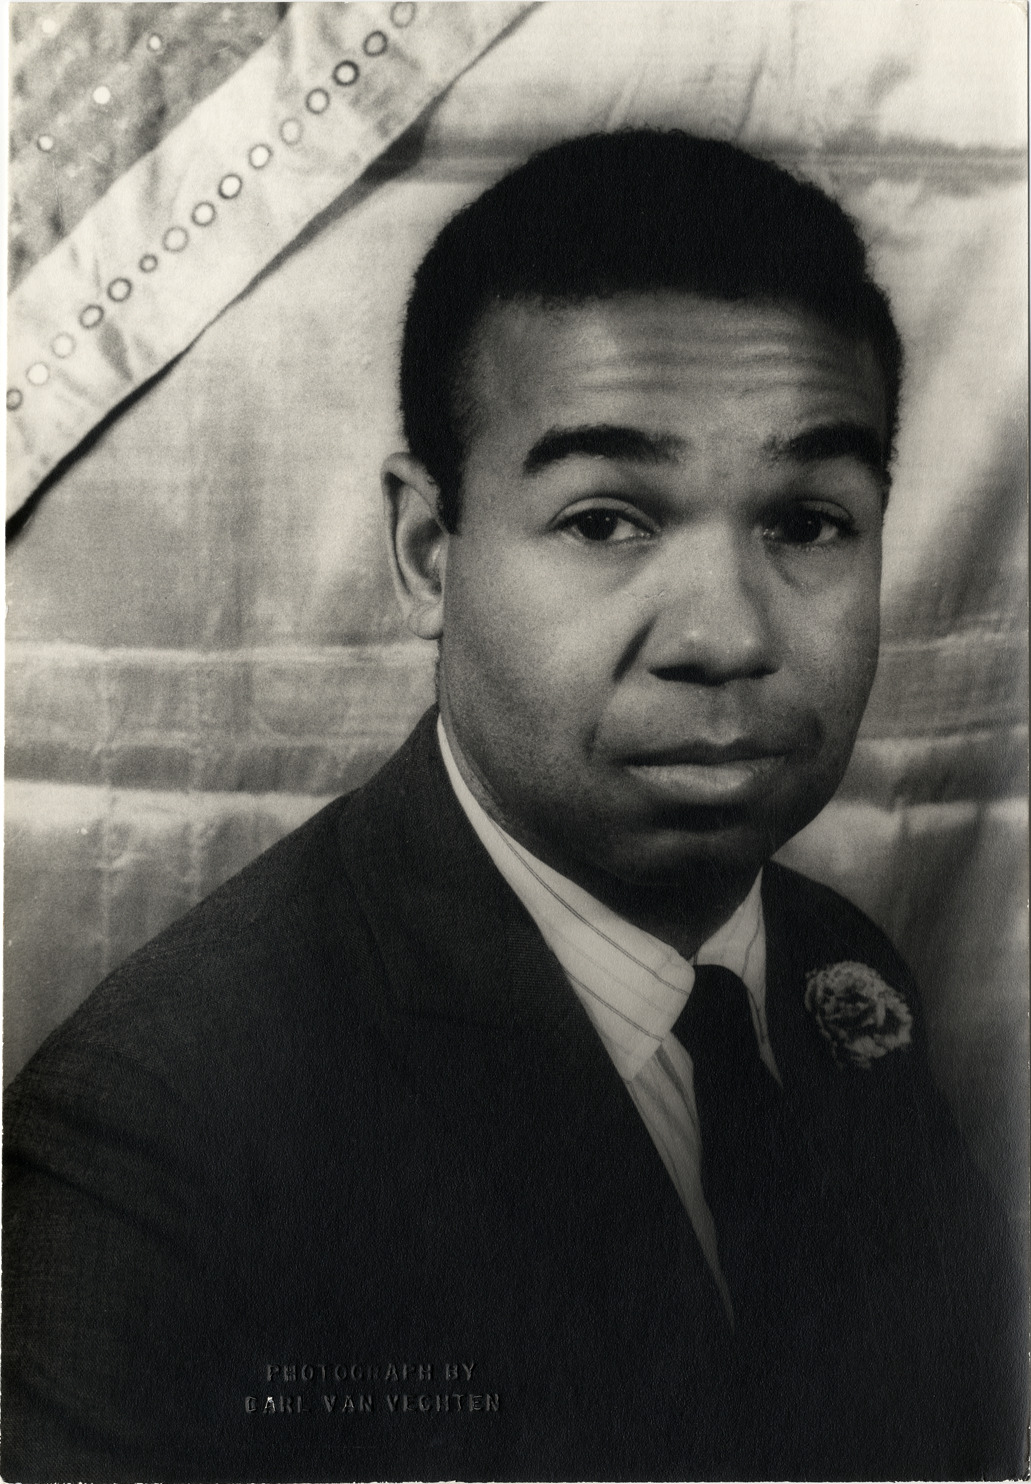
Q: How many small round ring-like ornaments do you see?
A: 15